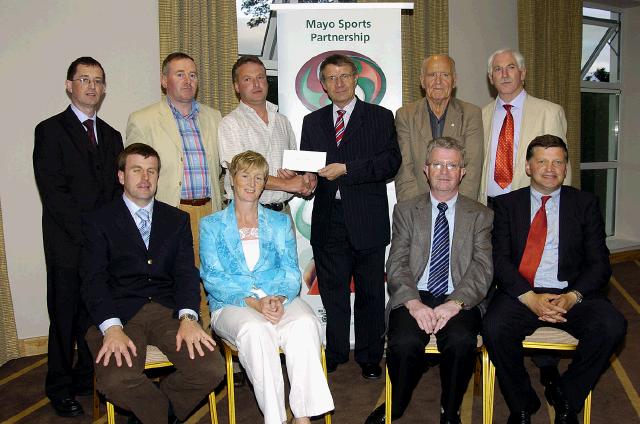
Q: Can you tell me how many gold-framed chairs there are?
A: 4